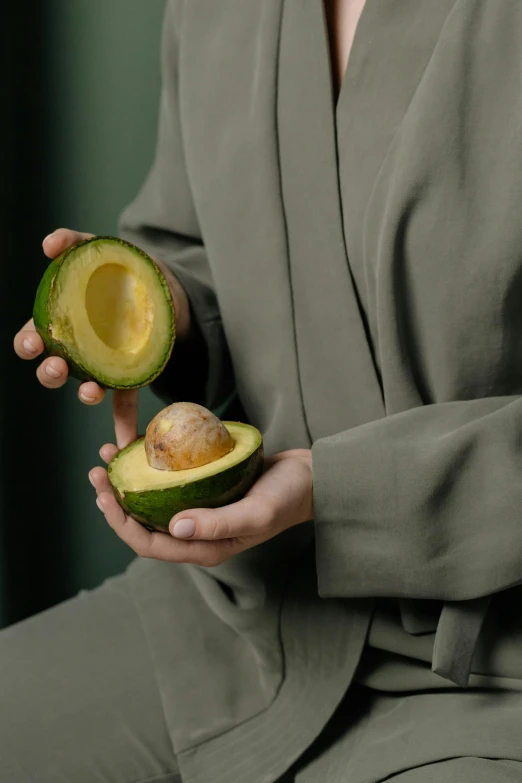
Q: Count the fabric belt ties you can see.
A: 1